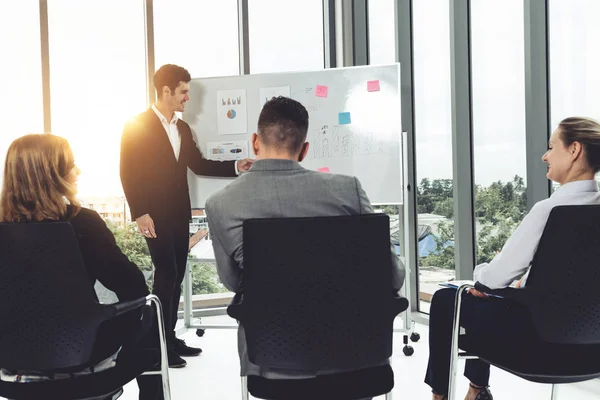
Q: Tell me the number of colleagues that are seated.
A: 3